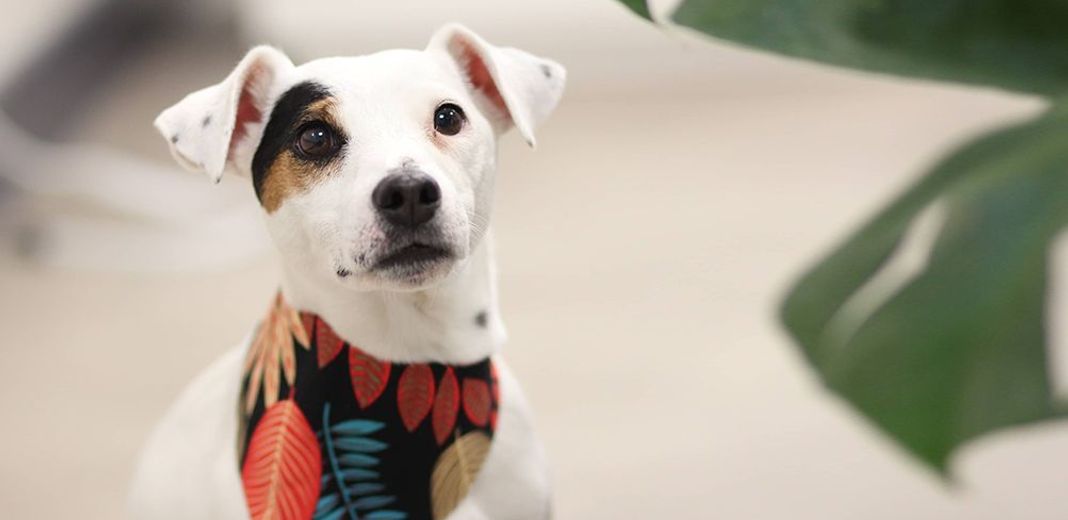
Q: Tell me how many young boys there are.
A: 0